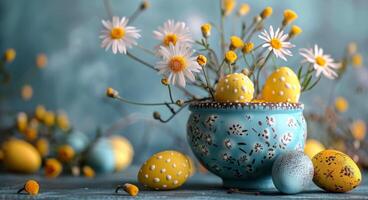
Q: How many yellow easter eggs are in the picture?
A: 7